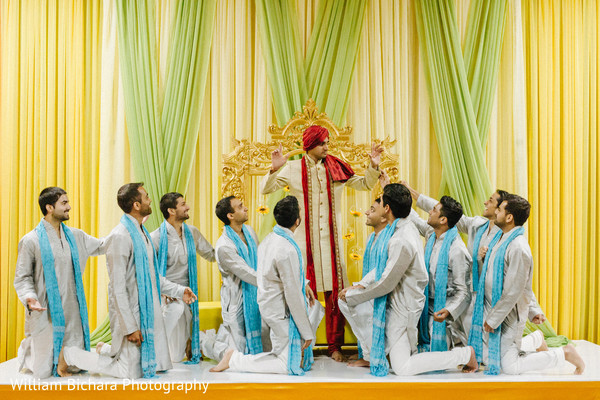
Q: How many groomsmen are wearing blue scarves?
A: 10